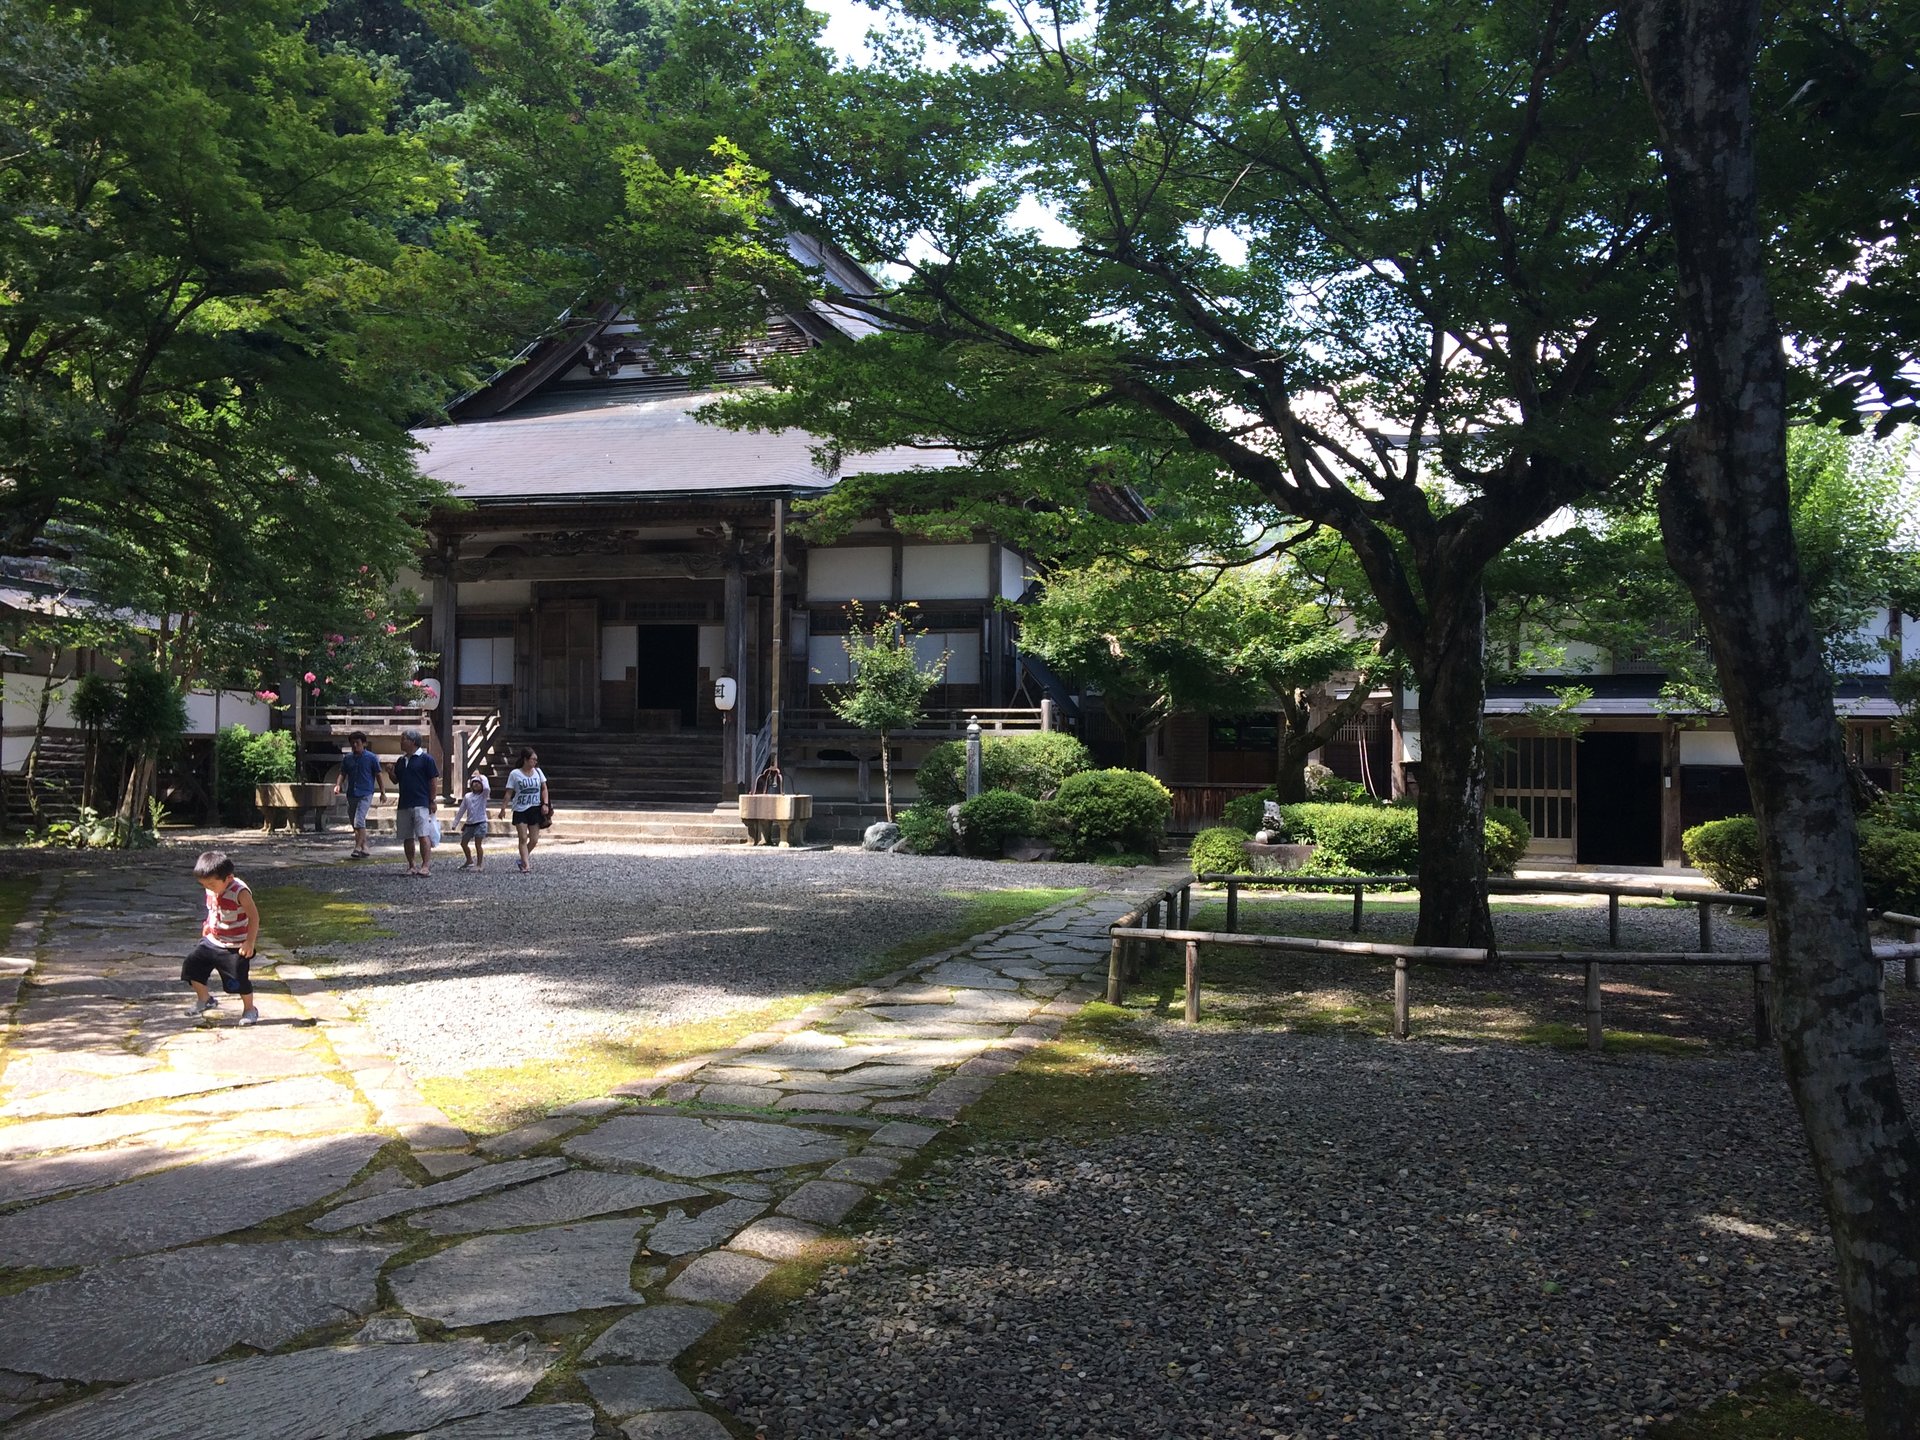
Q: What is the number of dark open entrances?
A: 2